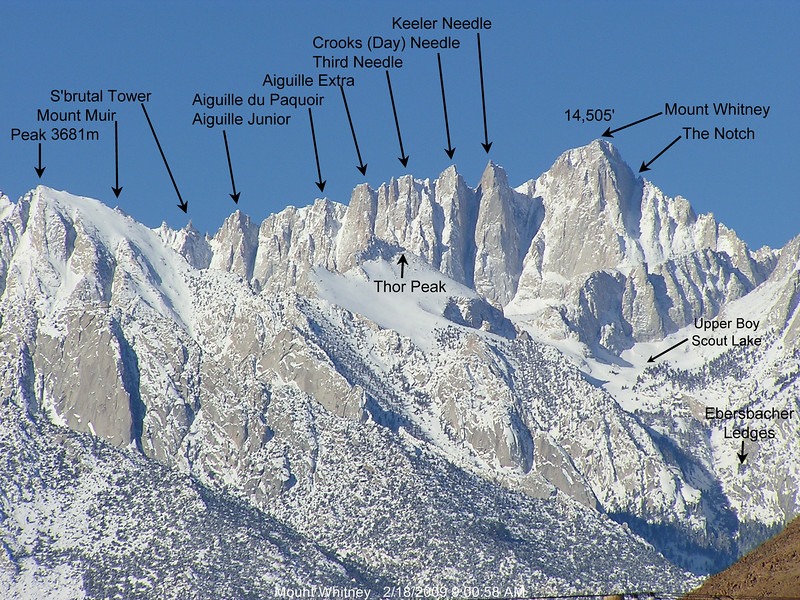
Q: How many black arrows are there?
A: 14